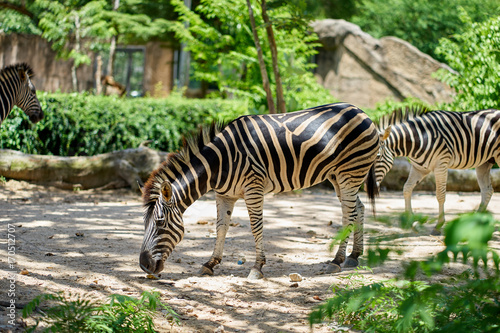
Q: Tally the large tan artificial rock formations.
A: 1